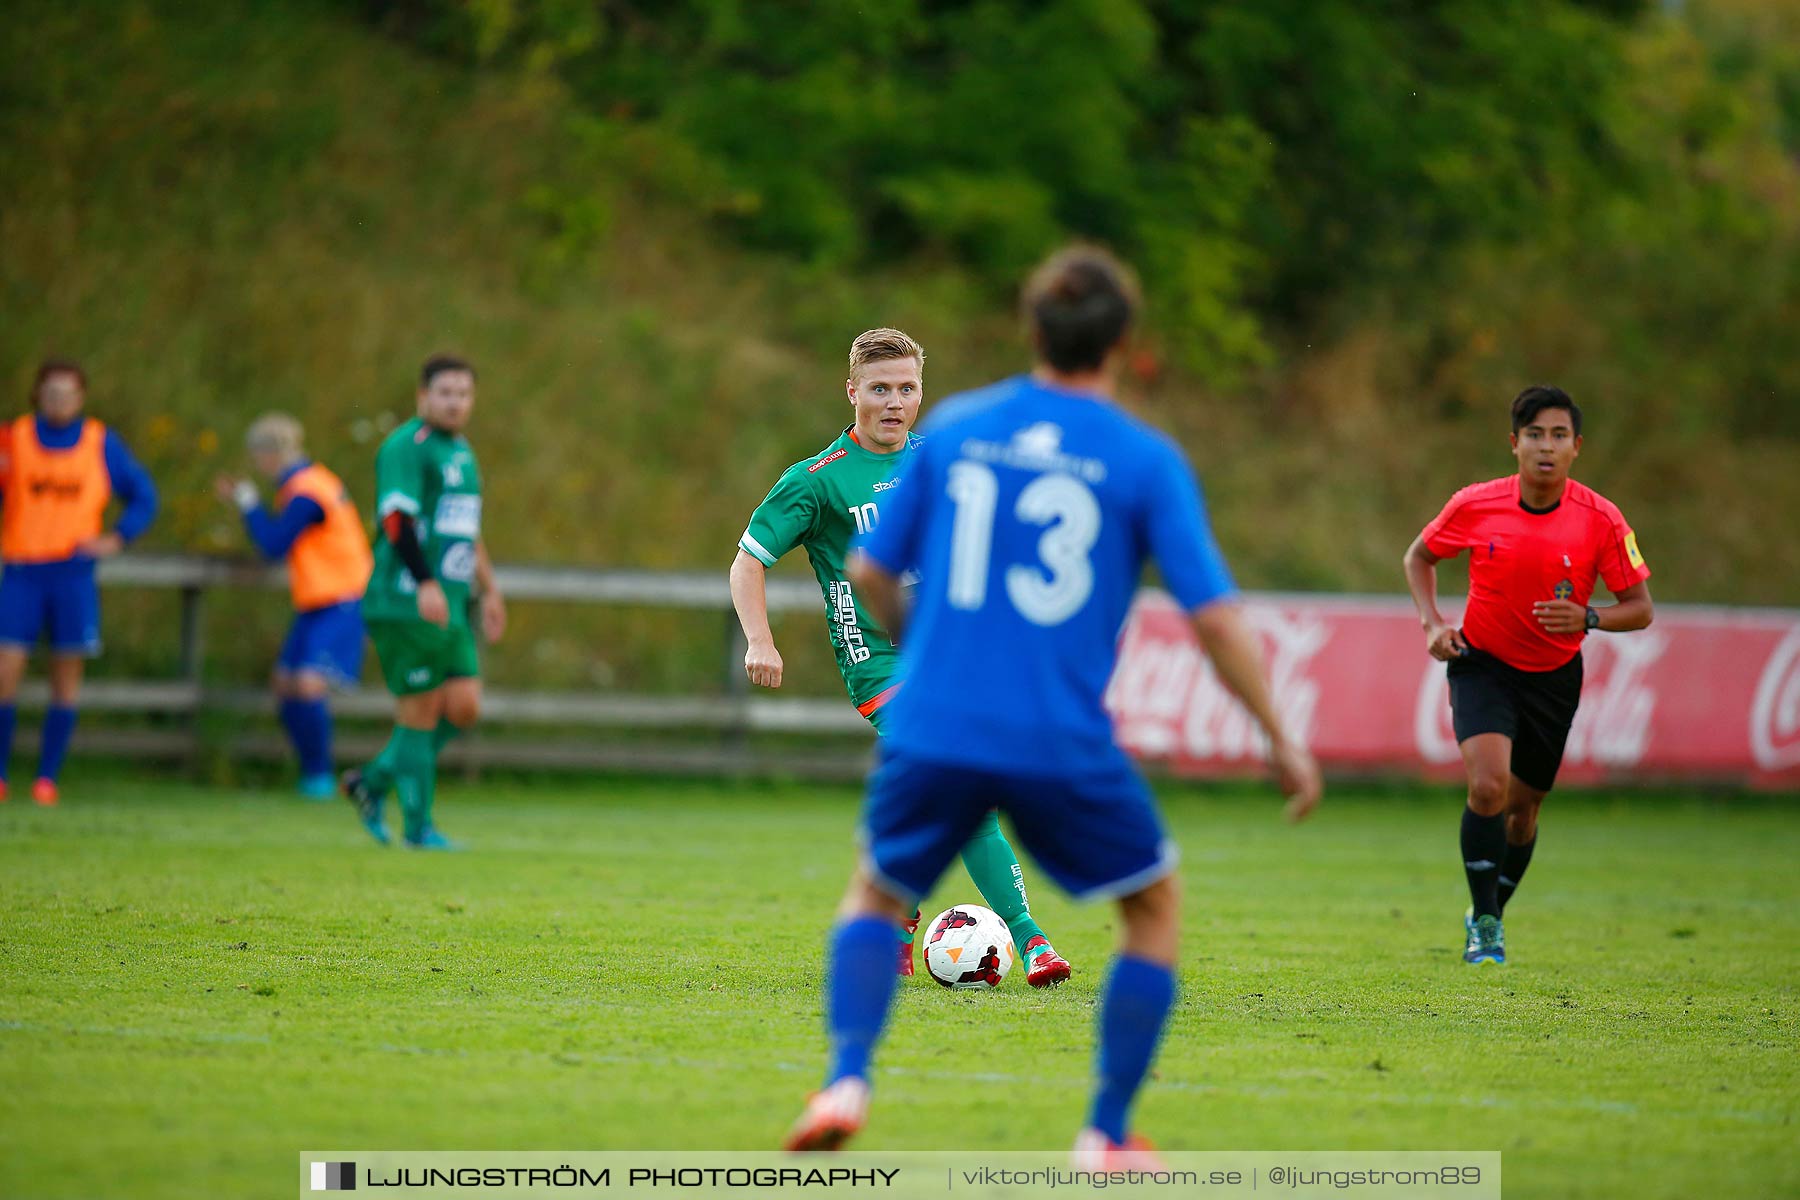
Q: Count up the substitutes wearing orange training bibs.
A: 2